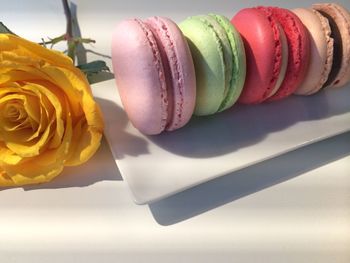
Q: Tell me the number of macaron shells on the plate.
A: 8